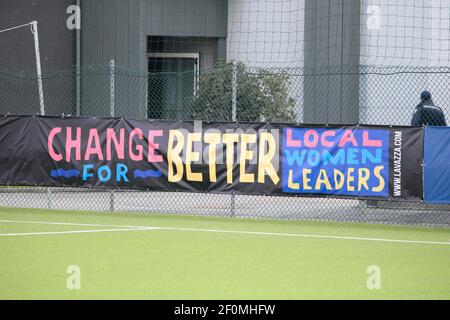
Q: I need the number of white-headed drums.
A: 0